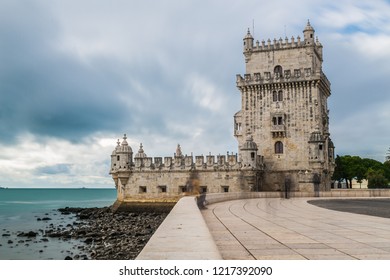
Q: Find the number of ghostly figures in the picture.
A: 3